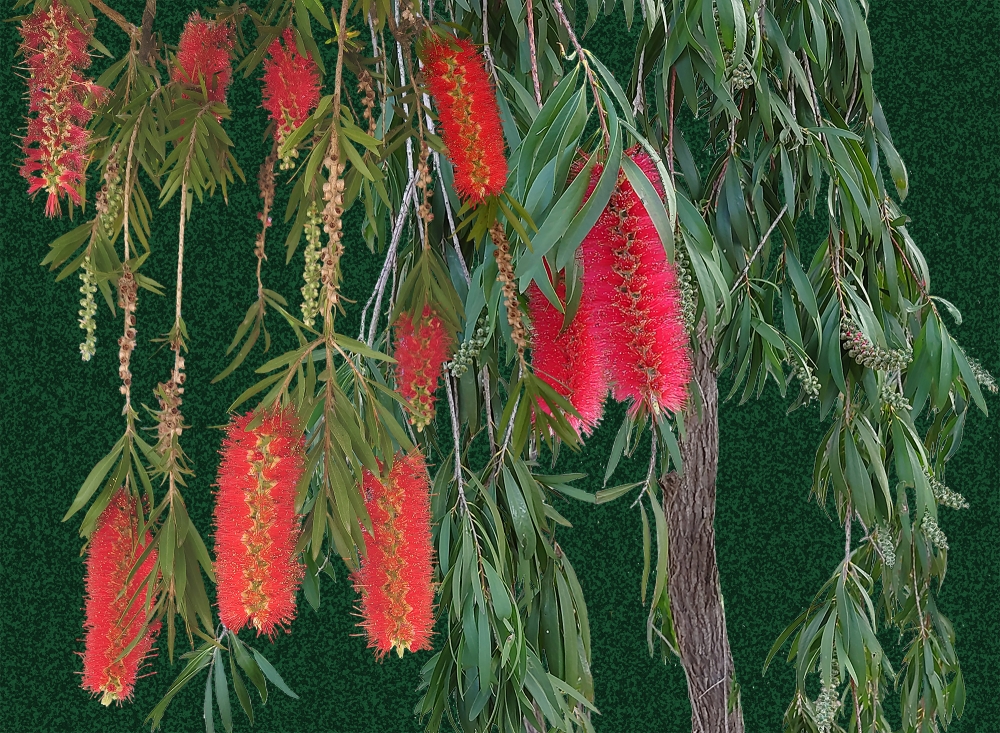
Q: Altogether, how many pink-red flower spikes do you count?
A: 10